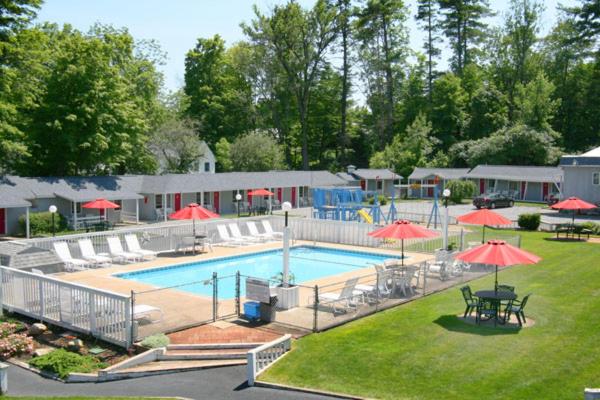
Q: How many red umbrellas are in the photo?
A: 7